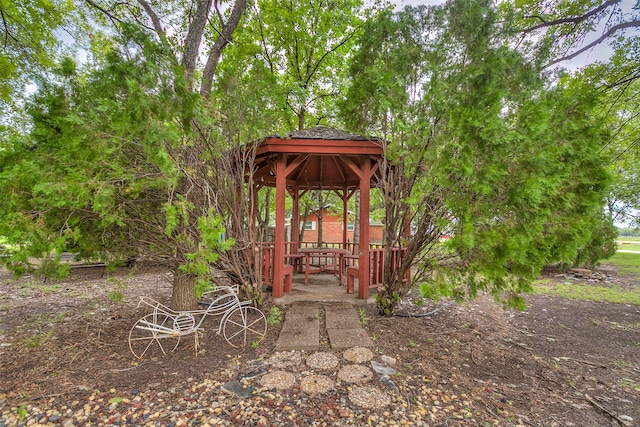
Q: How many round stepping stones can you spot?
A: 7